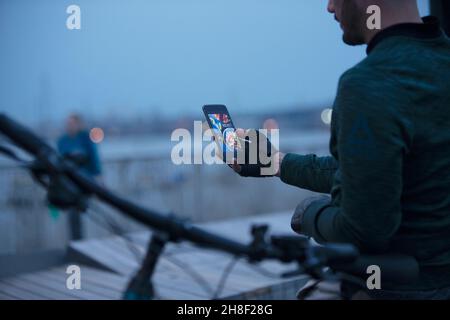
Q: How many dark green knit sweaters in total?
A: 1